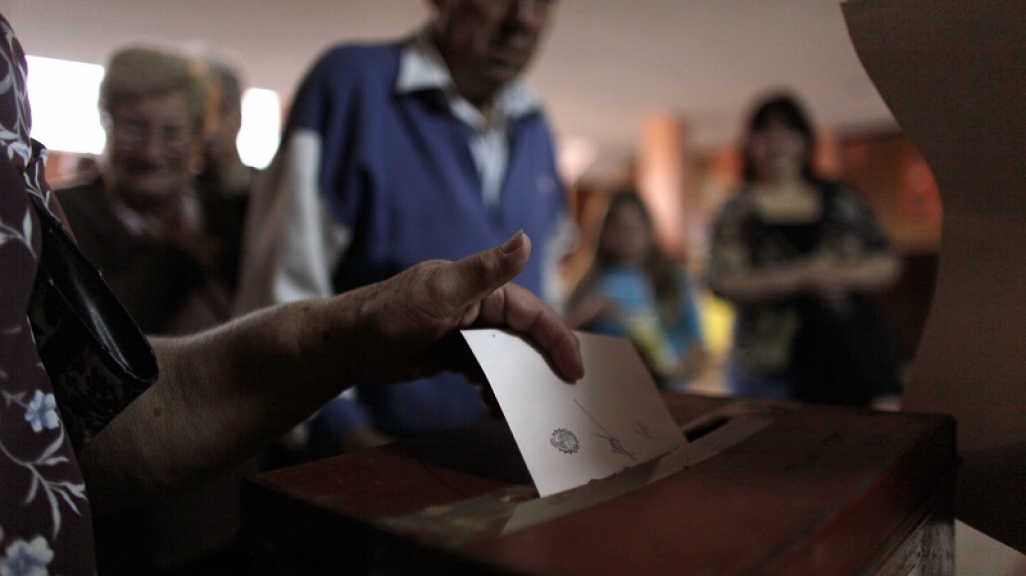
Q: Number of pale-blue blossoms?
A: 2